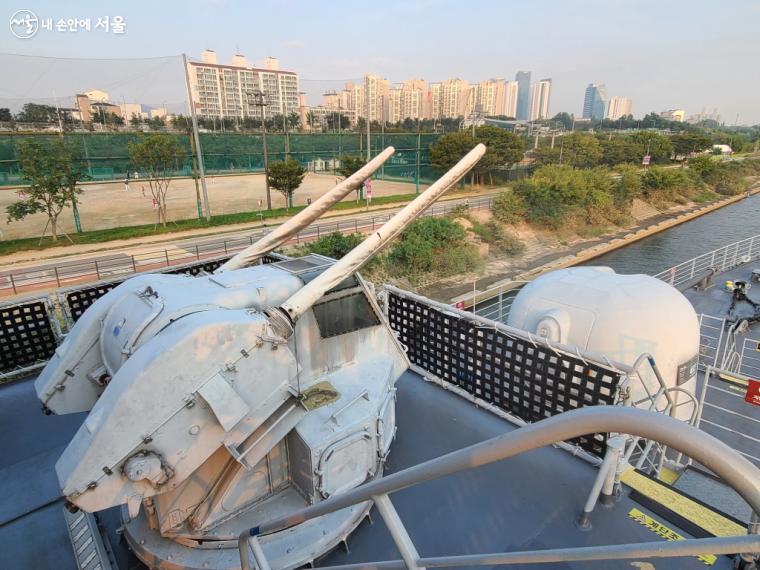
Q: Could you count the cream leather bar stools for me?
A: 0